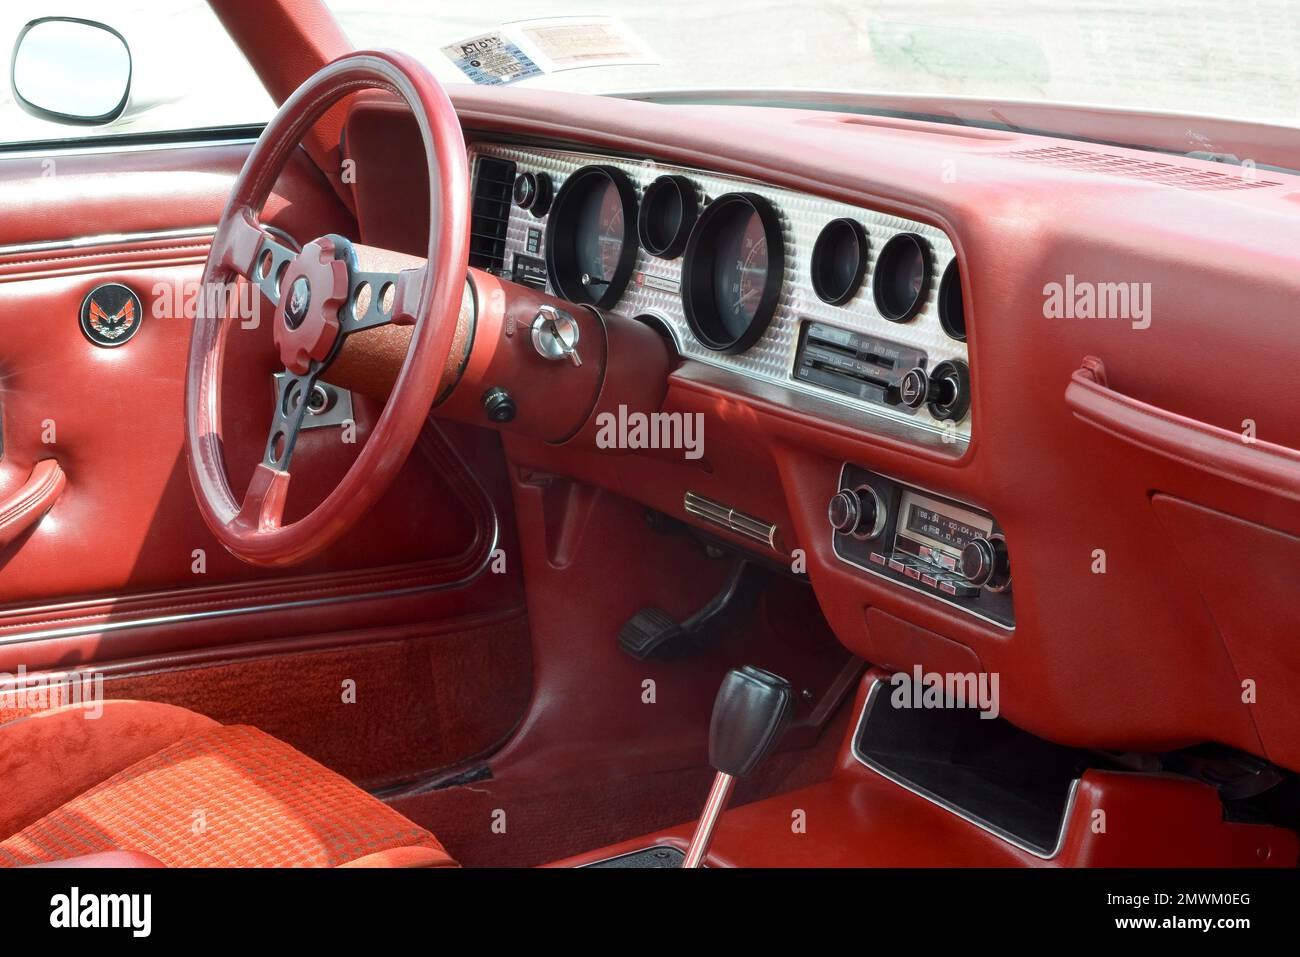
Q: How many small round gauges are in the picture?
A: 4